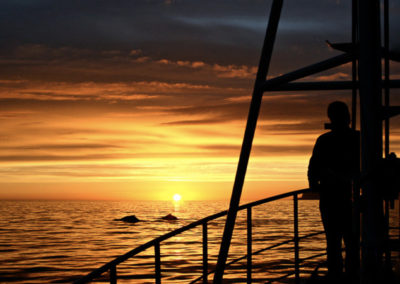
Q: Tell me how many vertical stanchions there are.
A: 5